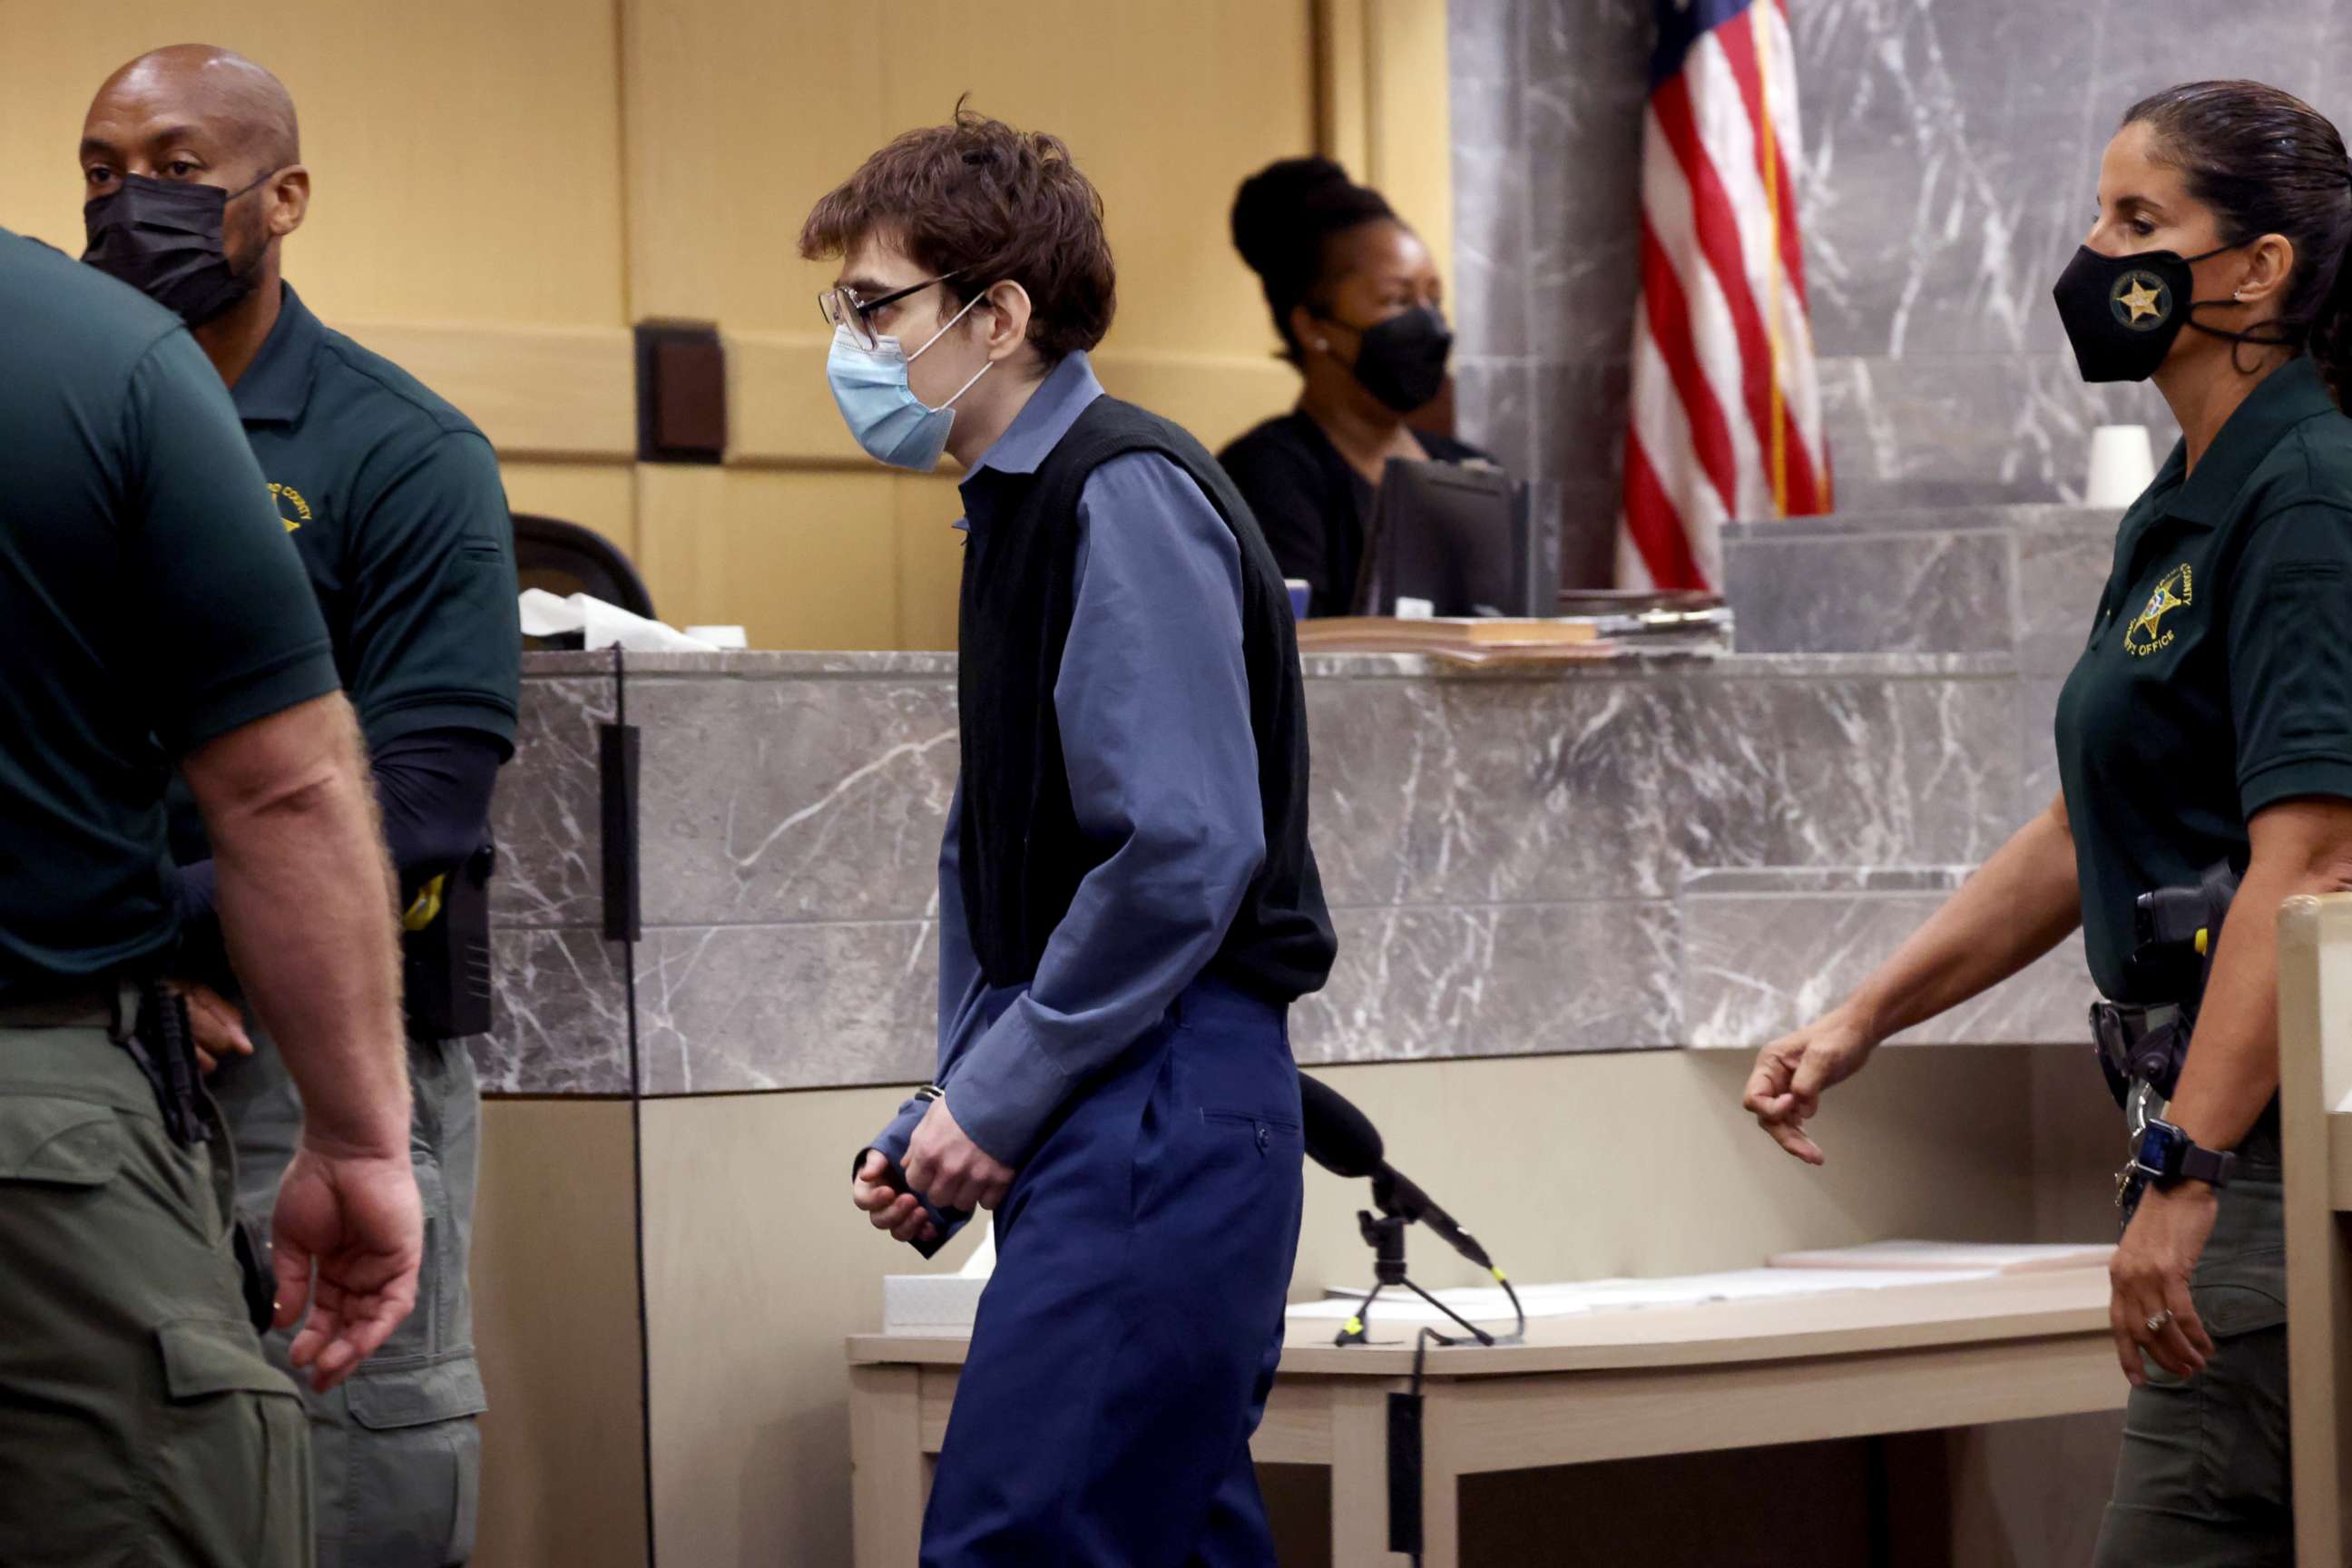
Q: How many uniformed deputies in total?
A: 3